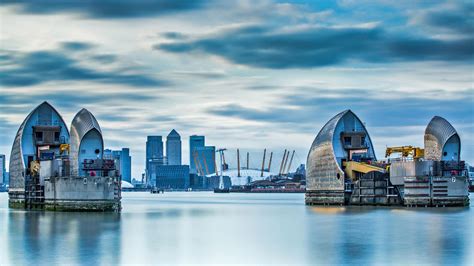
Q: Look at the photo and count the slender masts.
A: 12